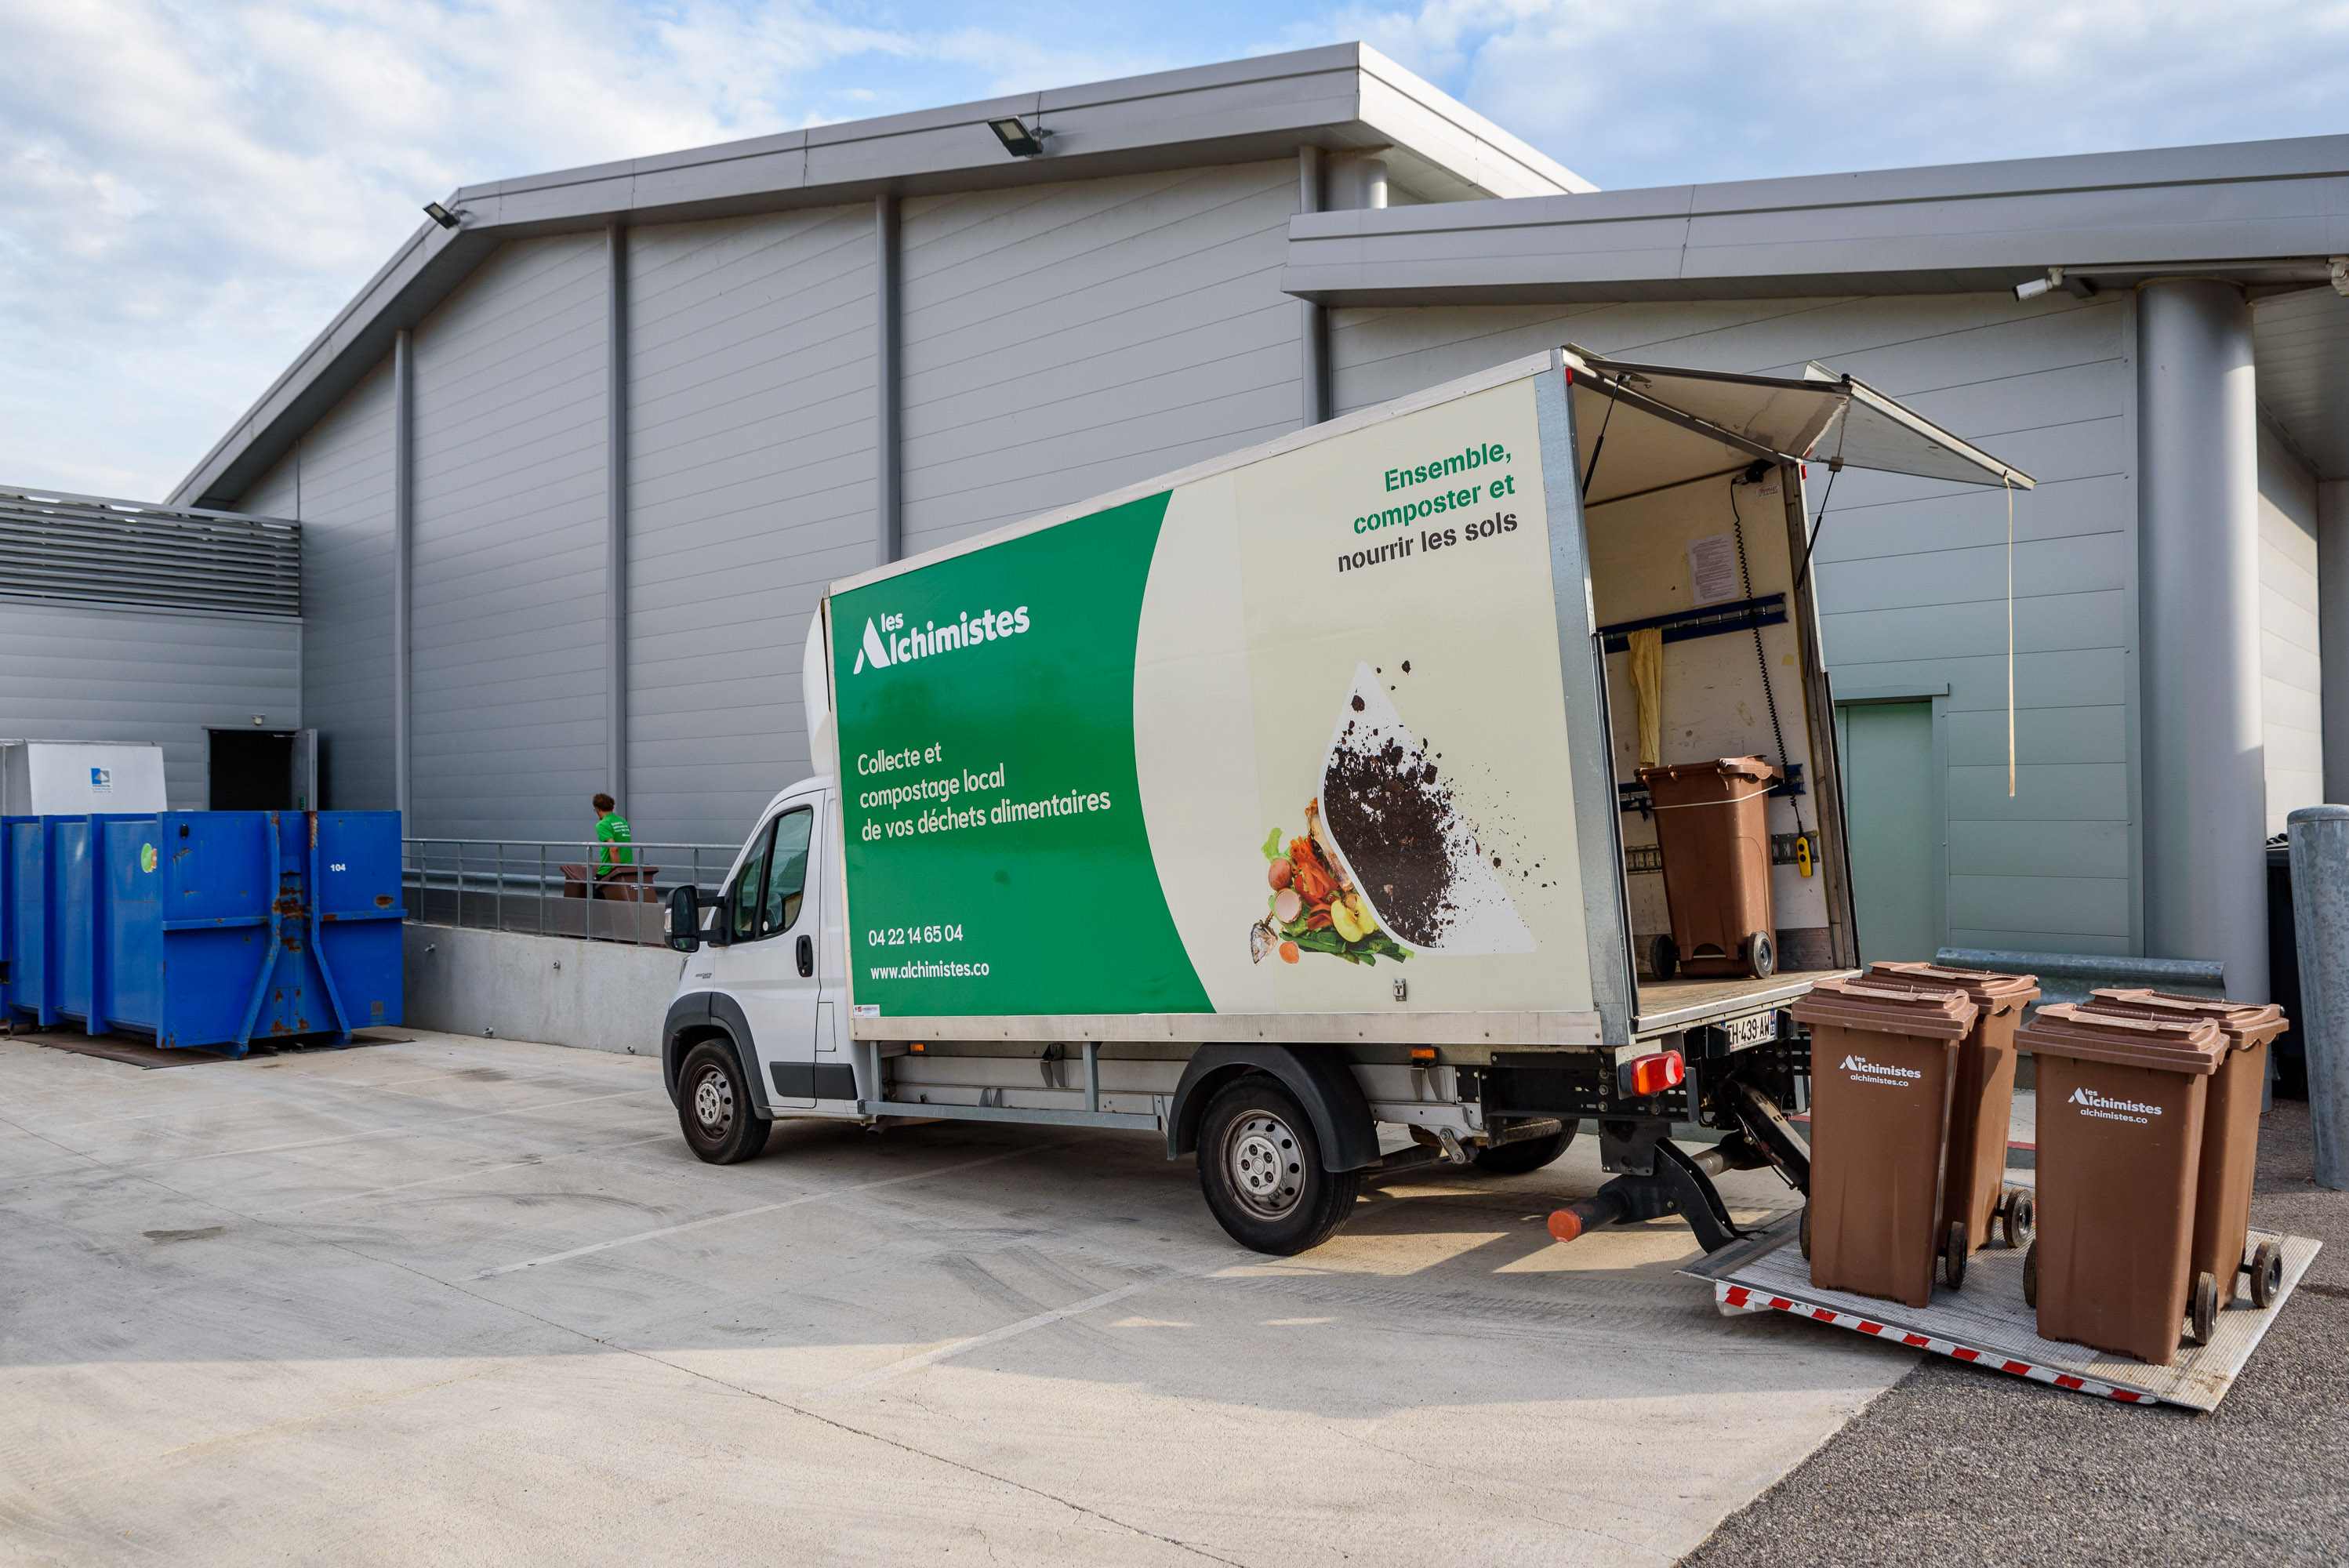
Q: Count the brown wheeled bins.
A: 7